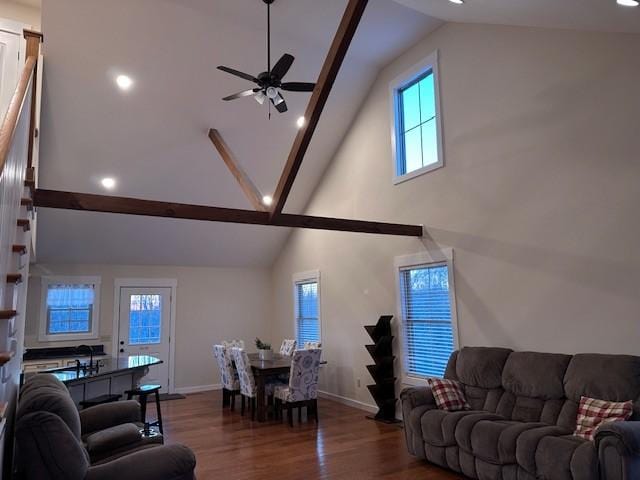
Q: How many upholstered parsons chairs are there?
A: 6